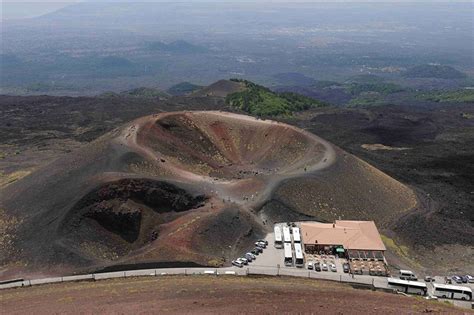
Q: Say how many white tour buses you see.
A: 7